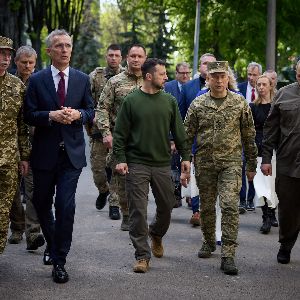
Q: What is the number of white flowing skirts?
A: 1